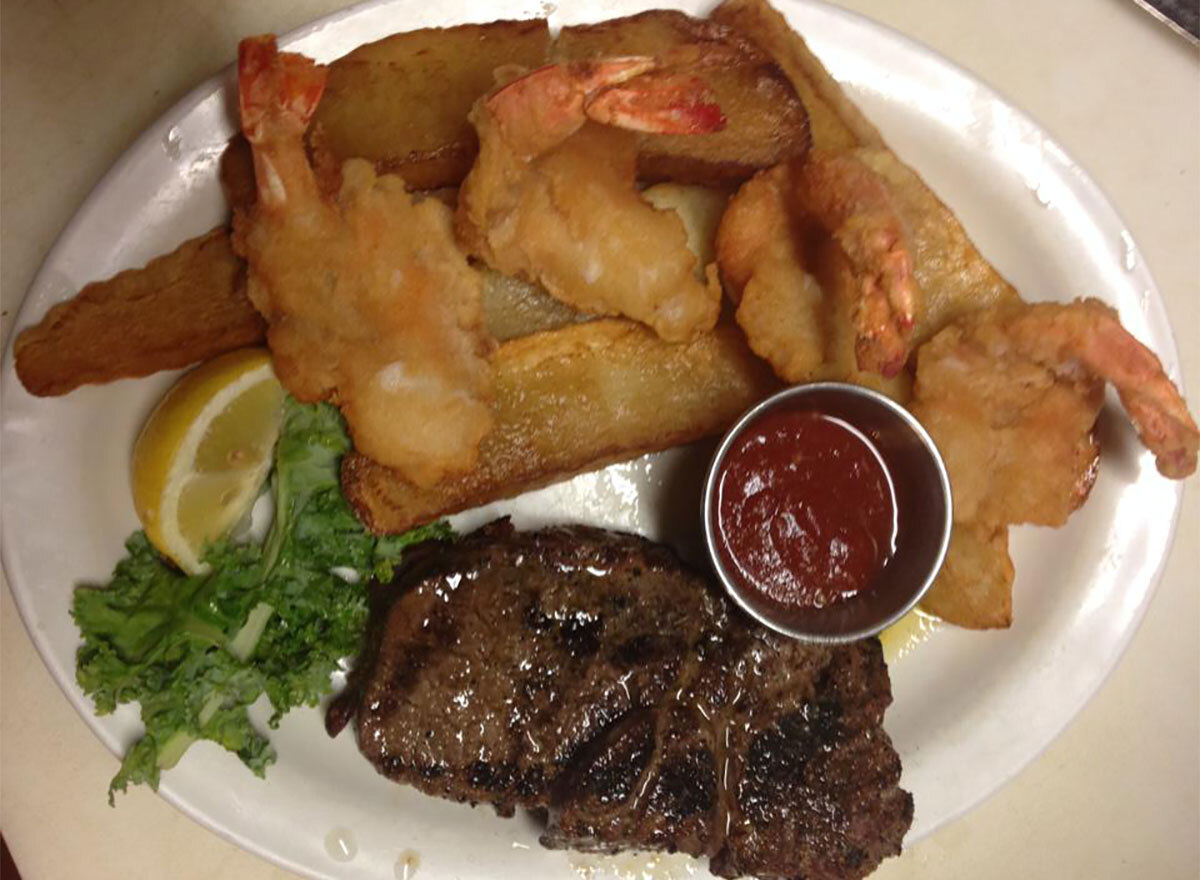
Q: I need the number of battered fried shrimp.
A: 4